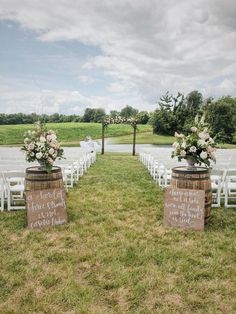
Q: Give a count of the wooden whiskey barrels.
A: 2